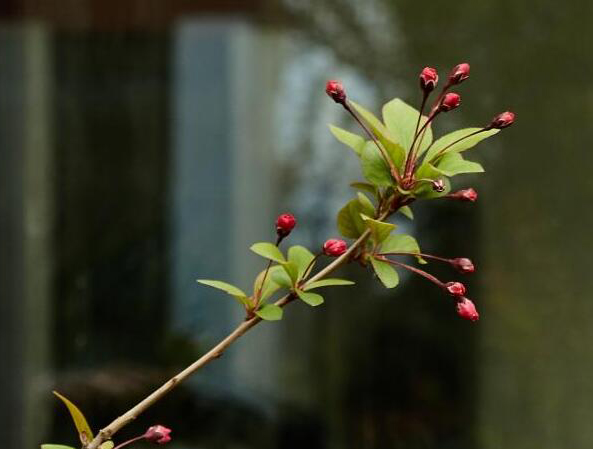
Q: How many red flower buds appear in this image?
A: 12